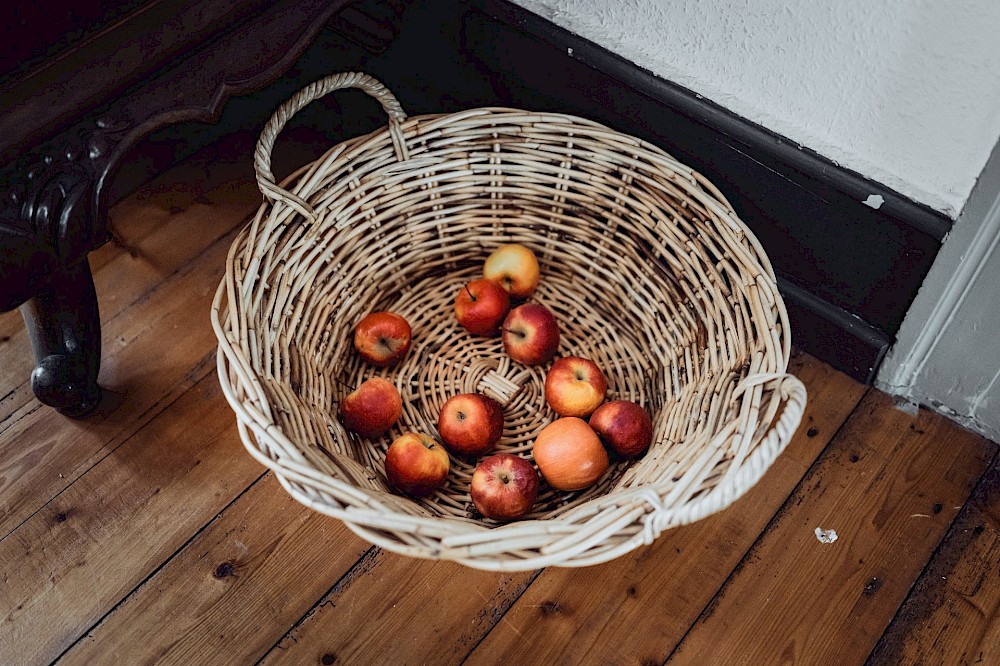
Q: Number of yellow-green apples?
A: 1